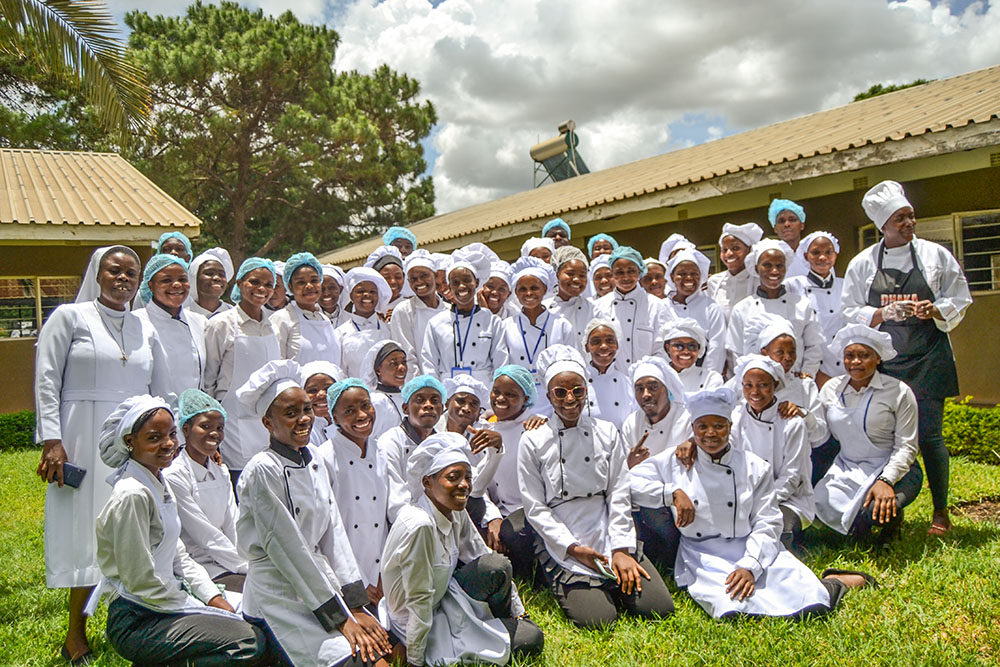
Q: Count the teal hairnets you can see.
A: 13